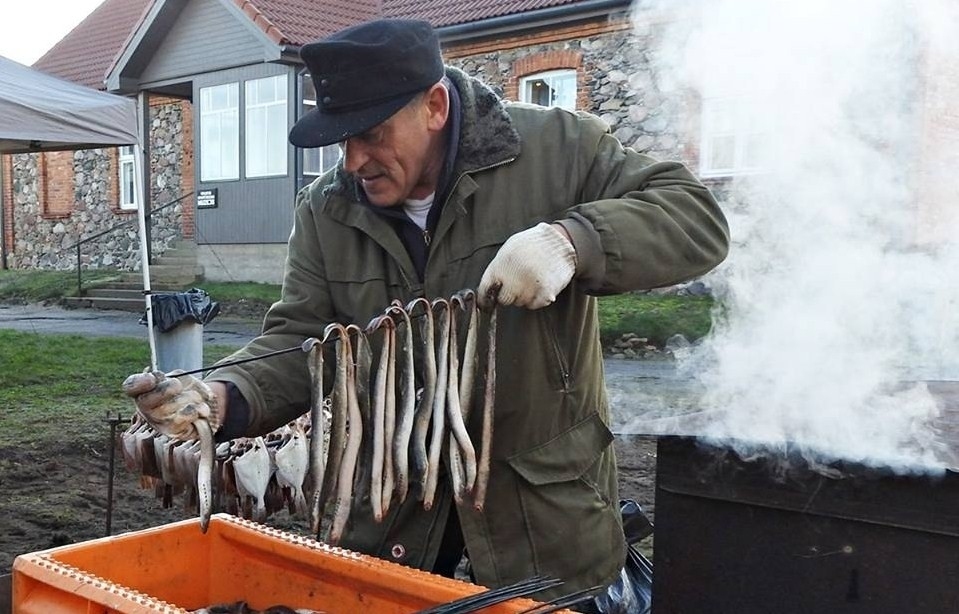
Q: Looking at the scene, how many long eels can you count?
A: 13